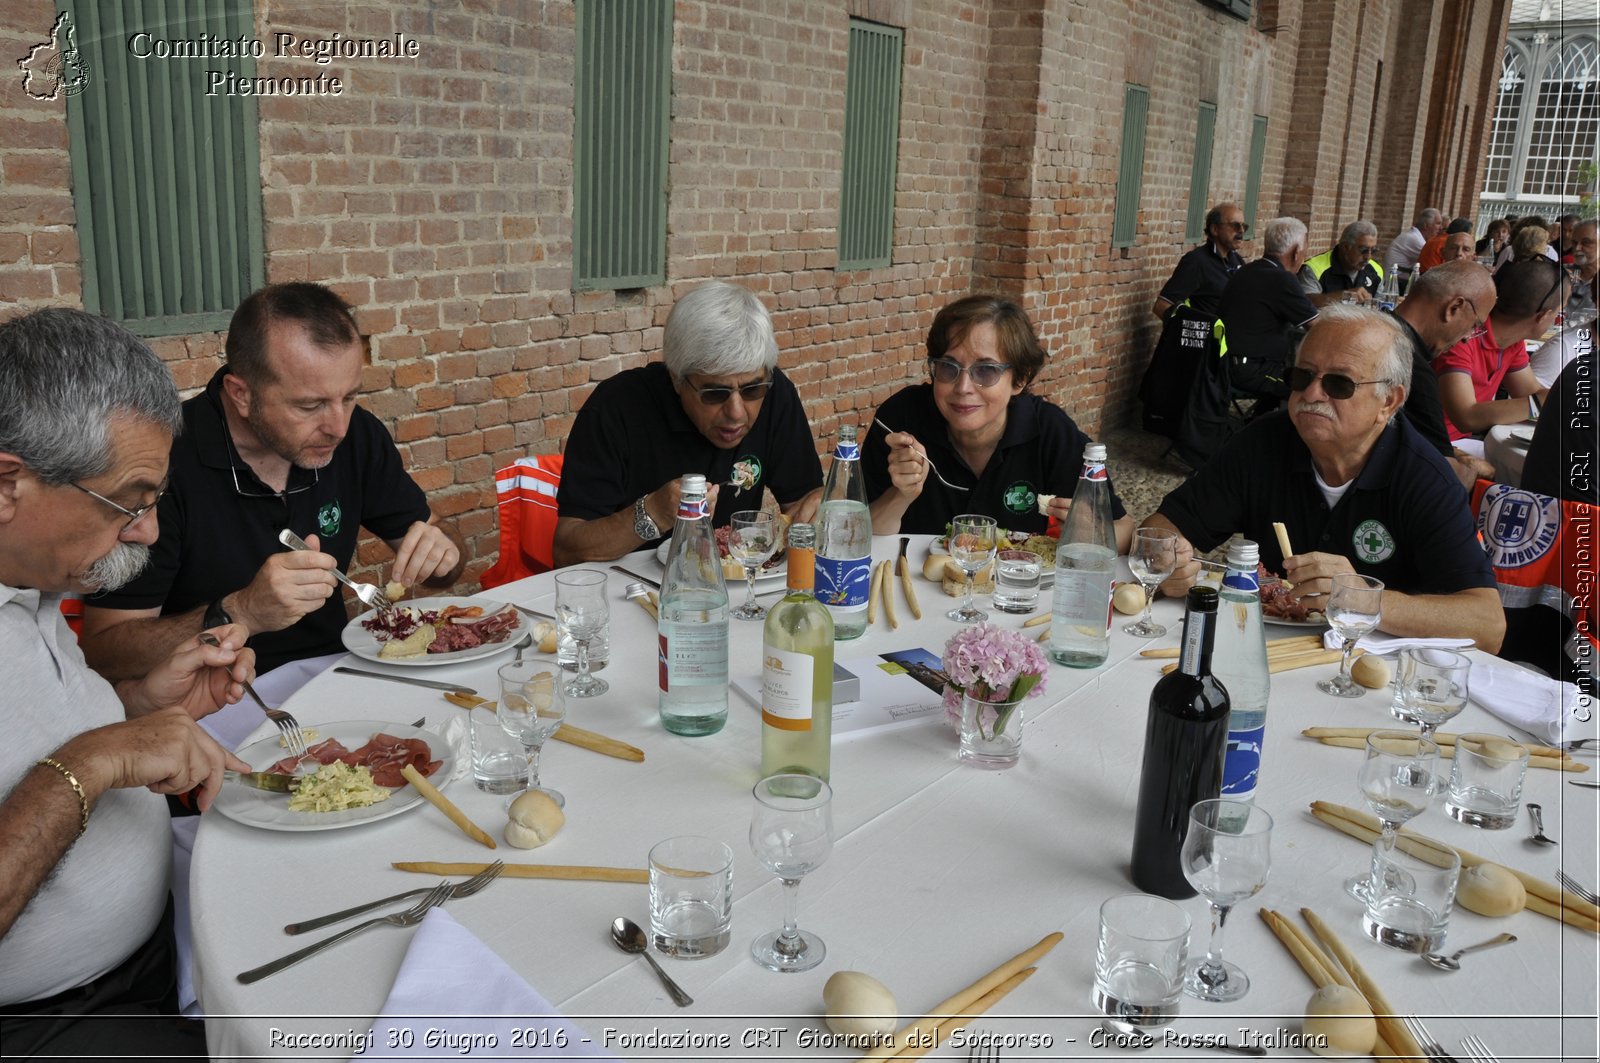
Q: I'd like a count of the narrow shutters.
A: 6